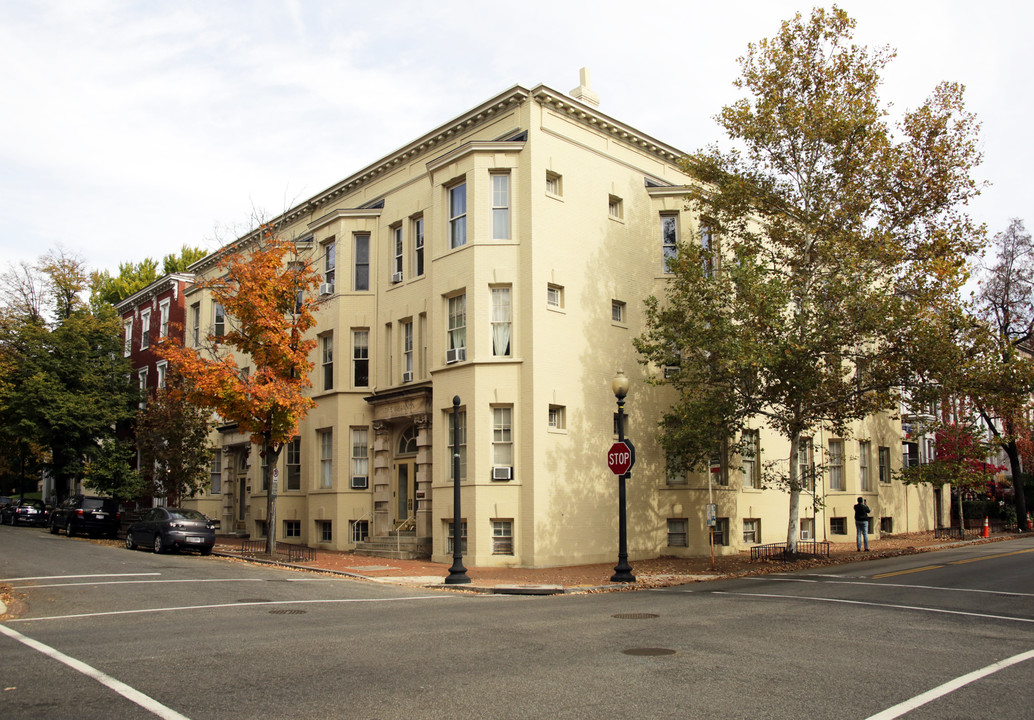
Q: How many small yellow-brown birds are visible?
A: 0